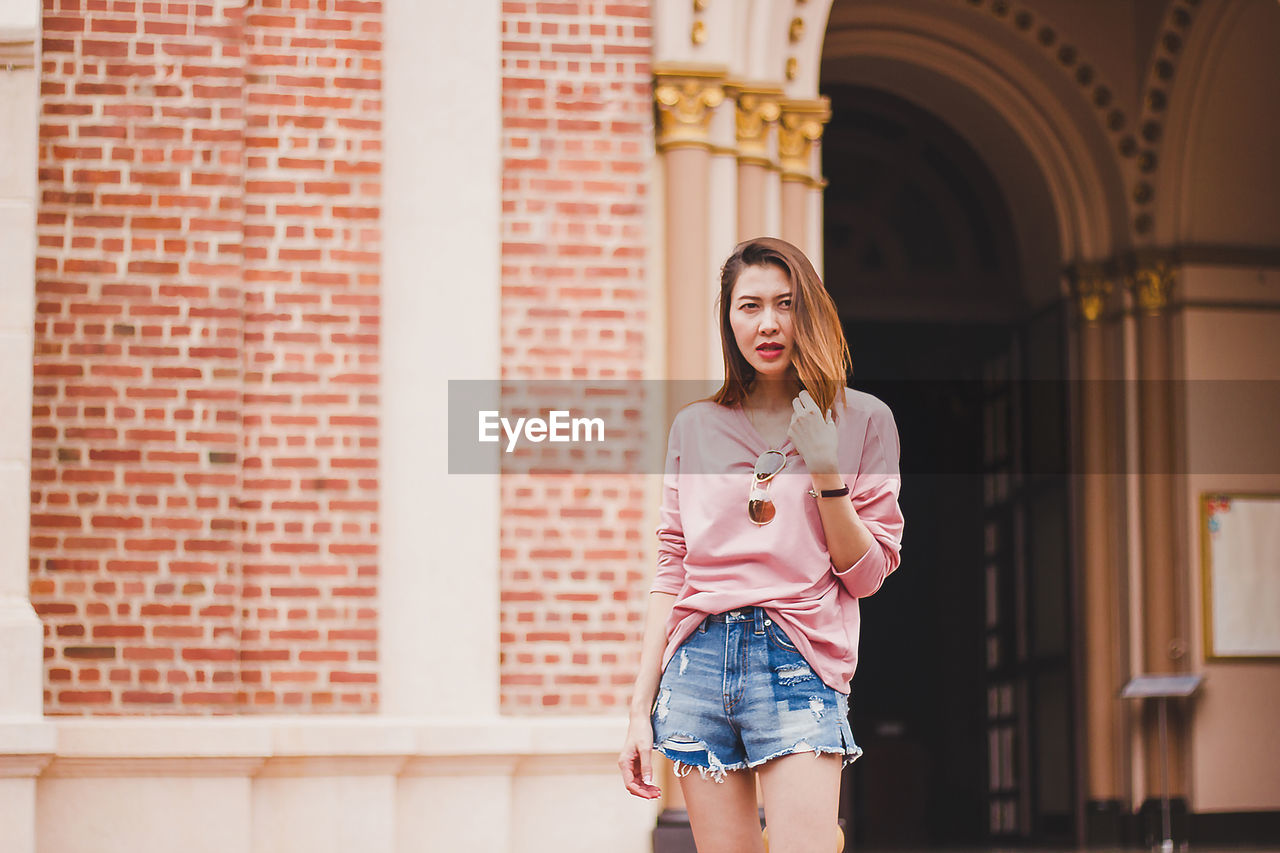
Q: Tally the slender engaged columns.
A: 5